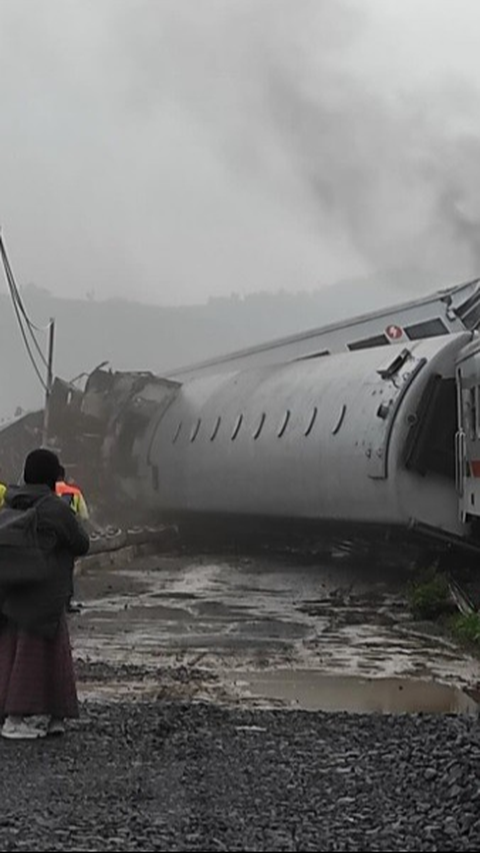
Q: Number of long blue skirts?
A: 0